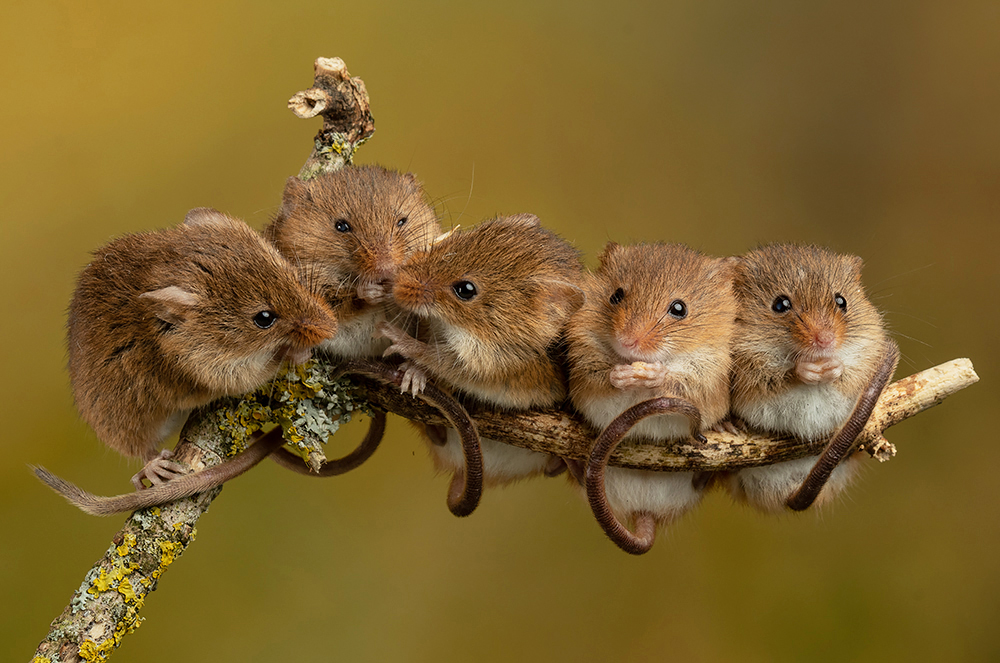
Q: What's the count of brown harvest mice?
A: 5